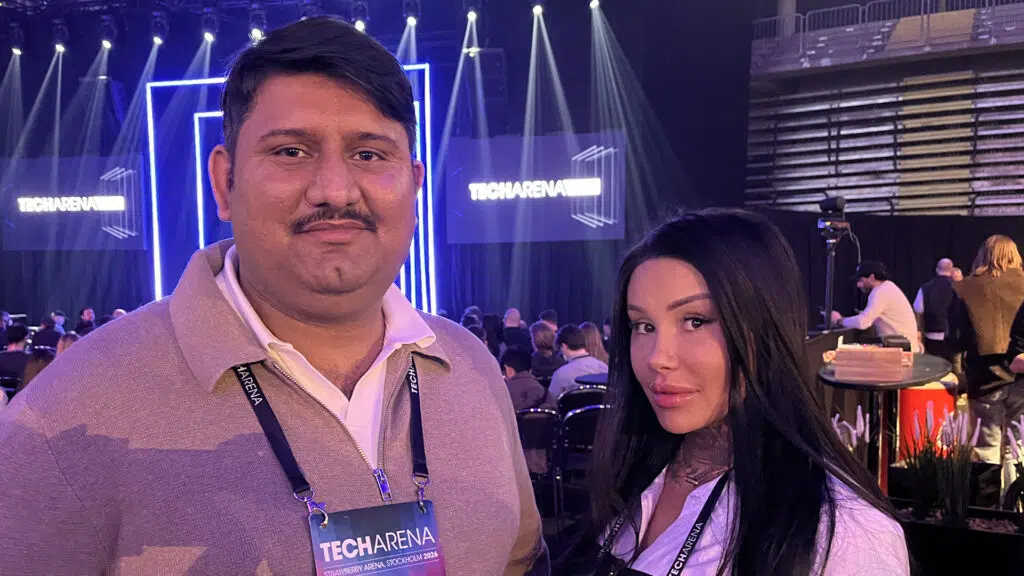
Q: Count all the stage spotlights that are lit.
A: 11